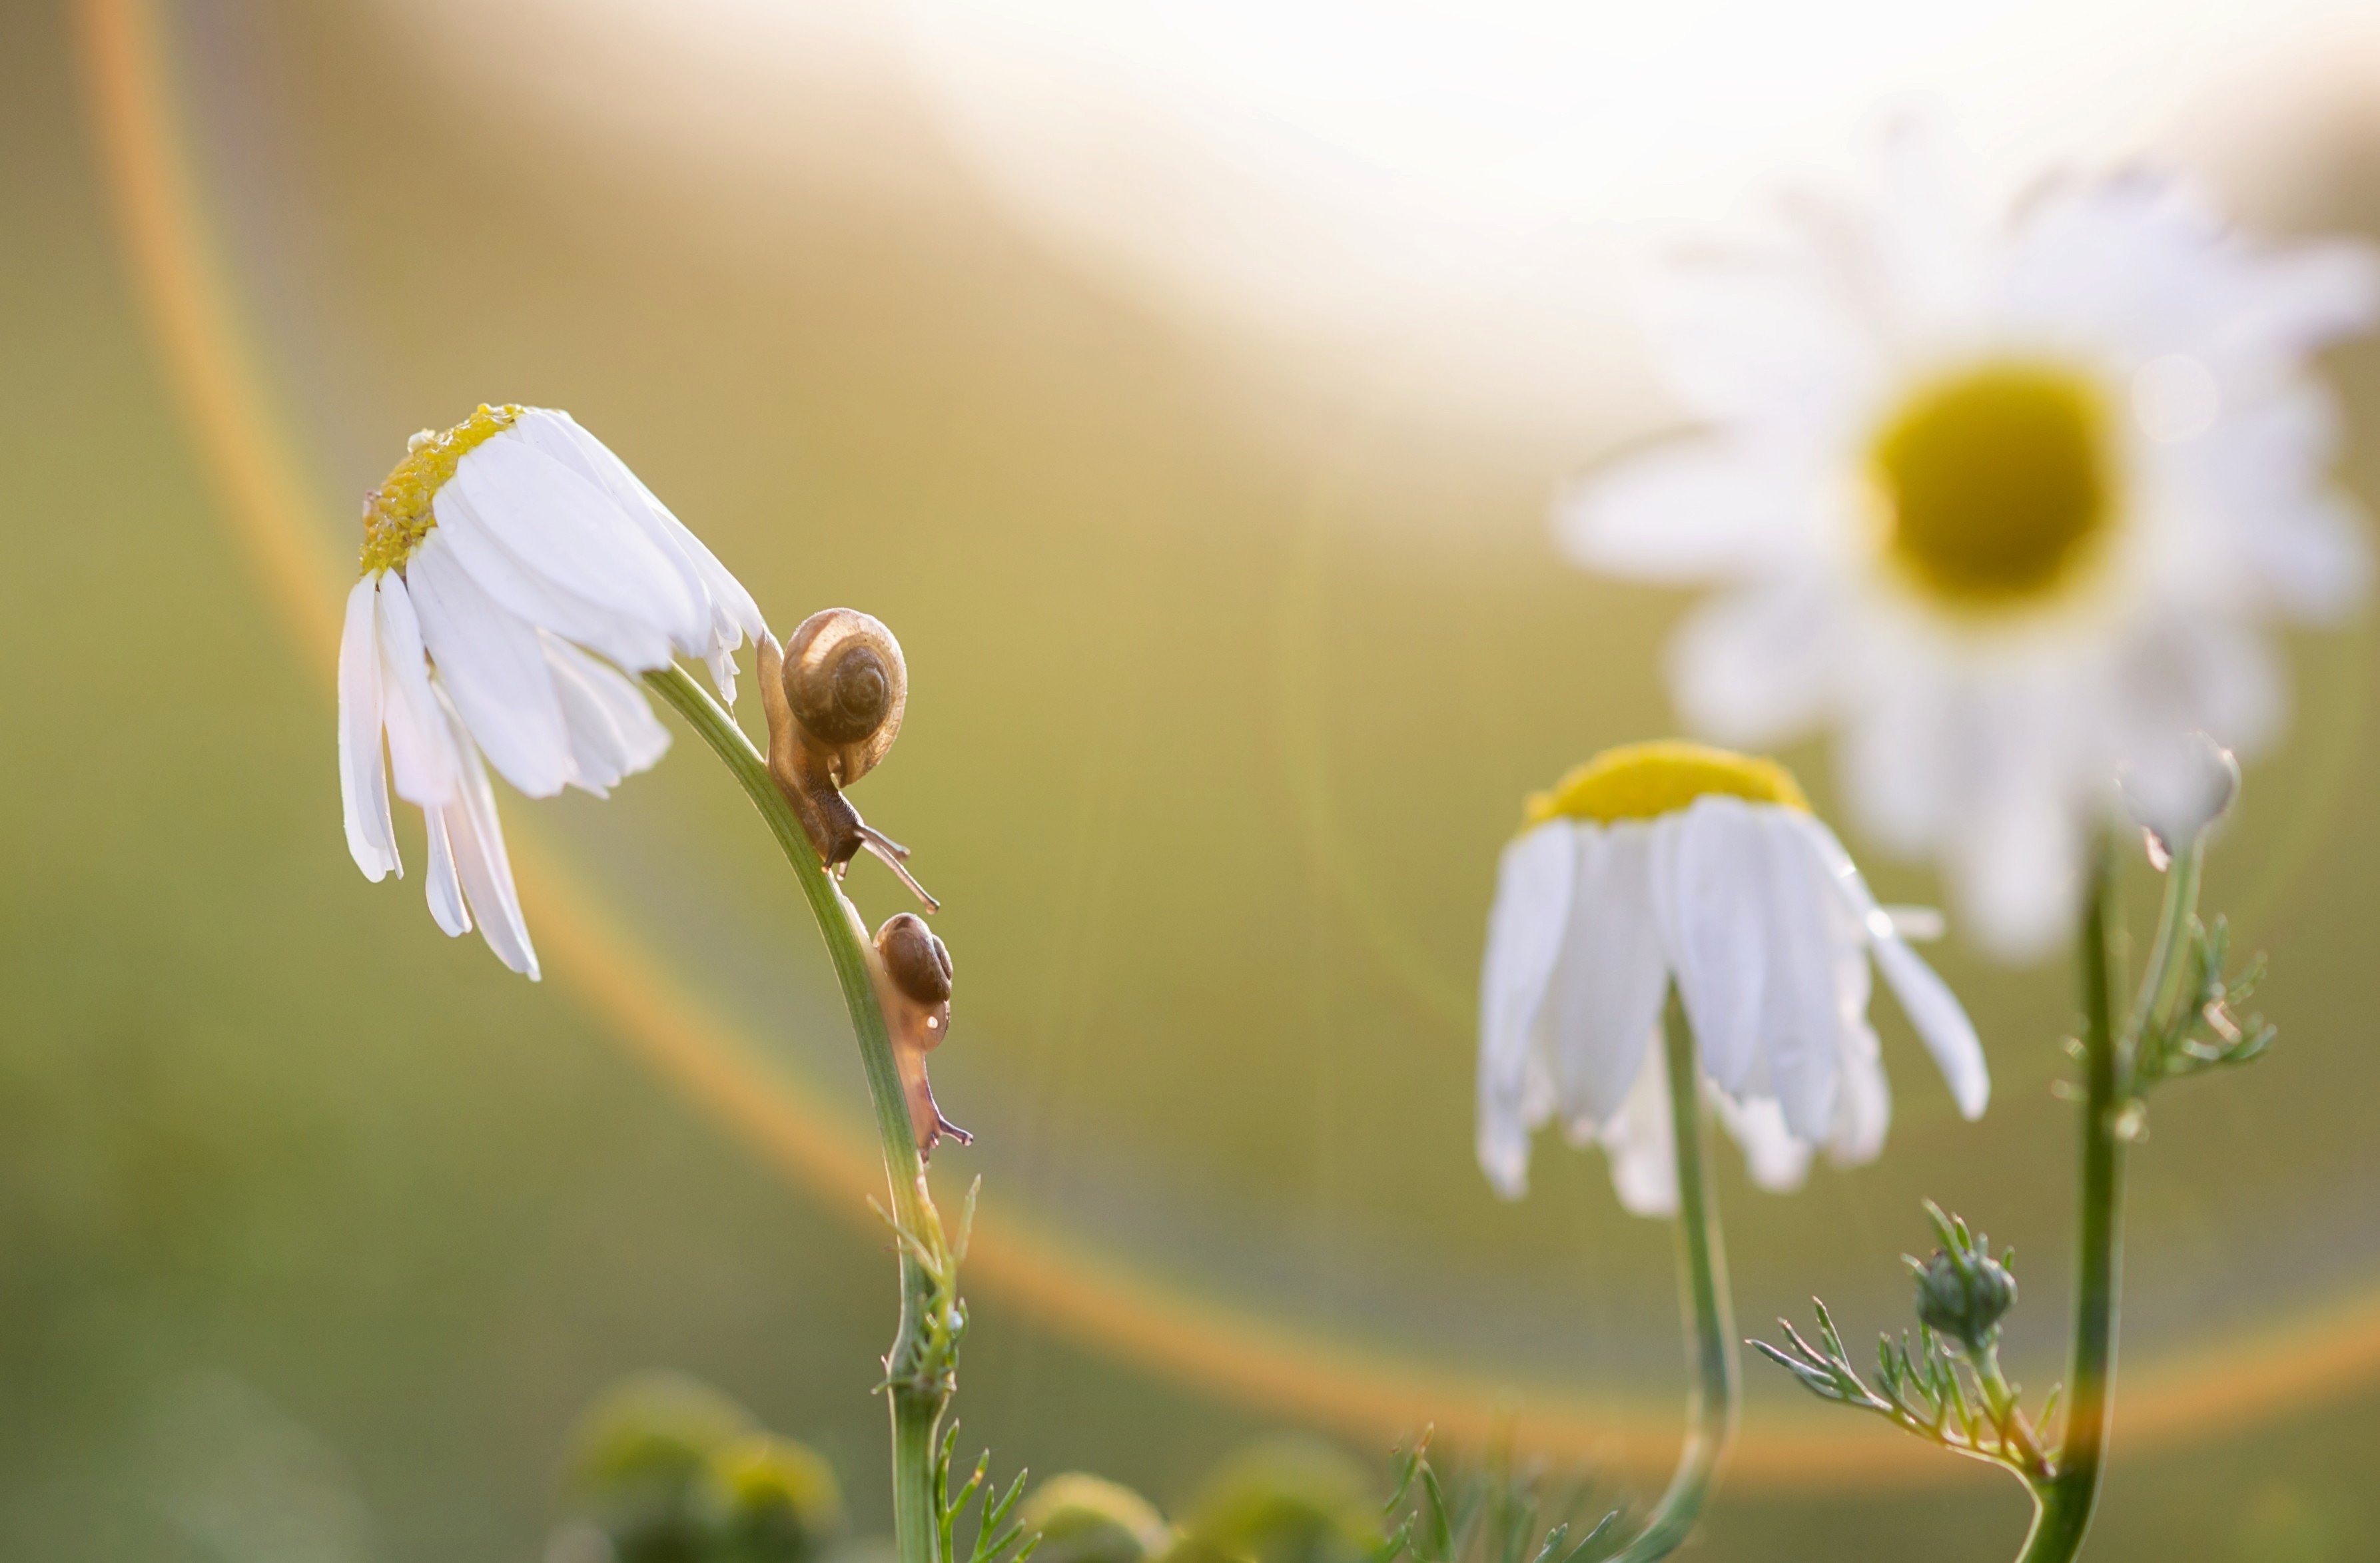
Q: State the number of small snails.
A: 2